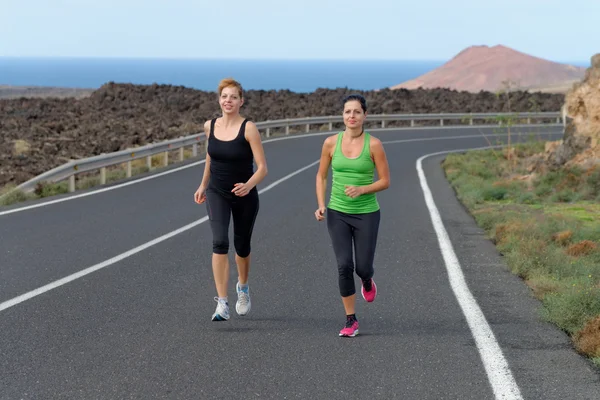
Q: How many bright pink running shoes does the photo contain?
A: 2